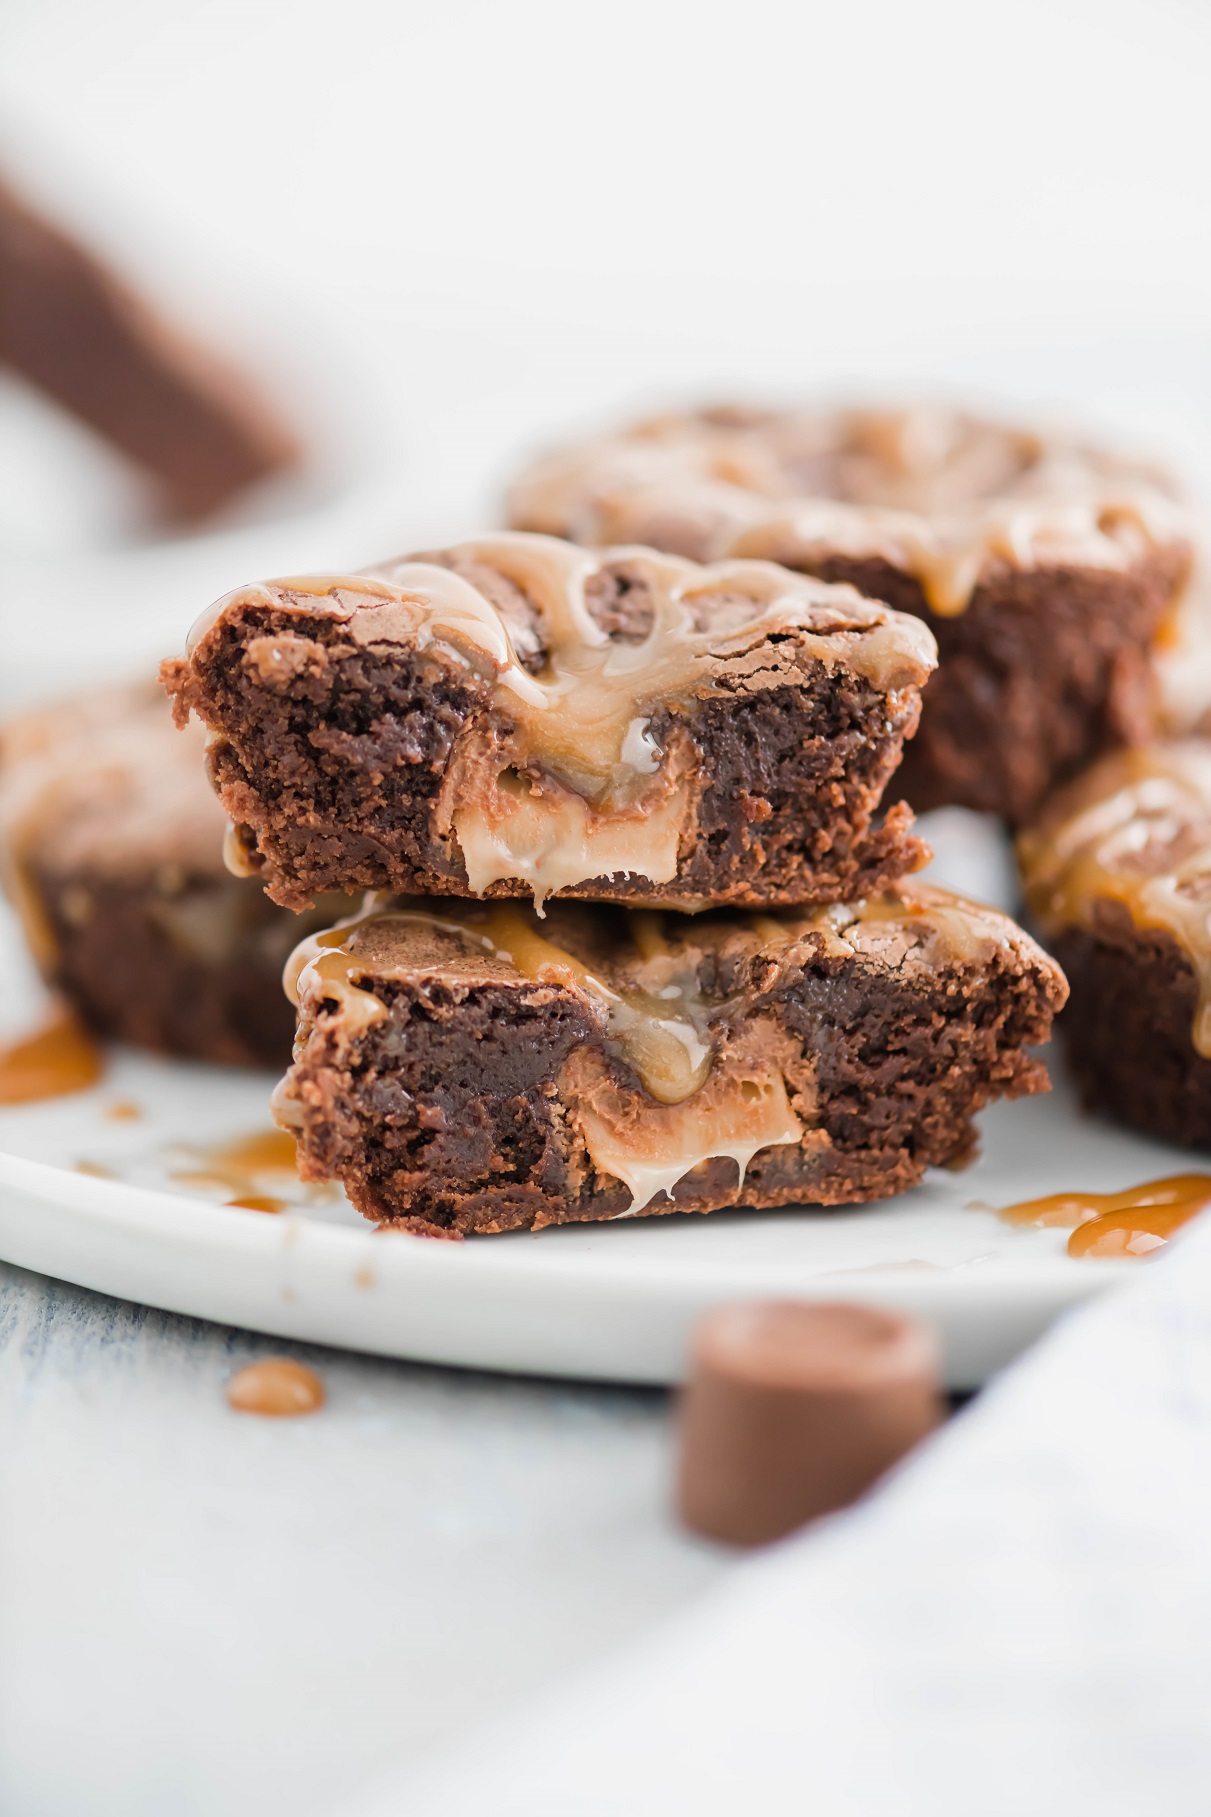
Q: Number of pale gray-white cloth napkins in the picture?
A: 1